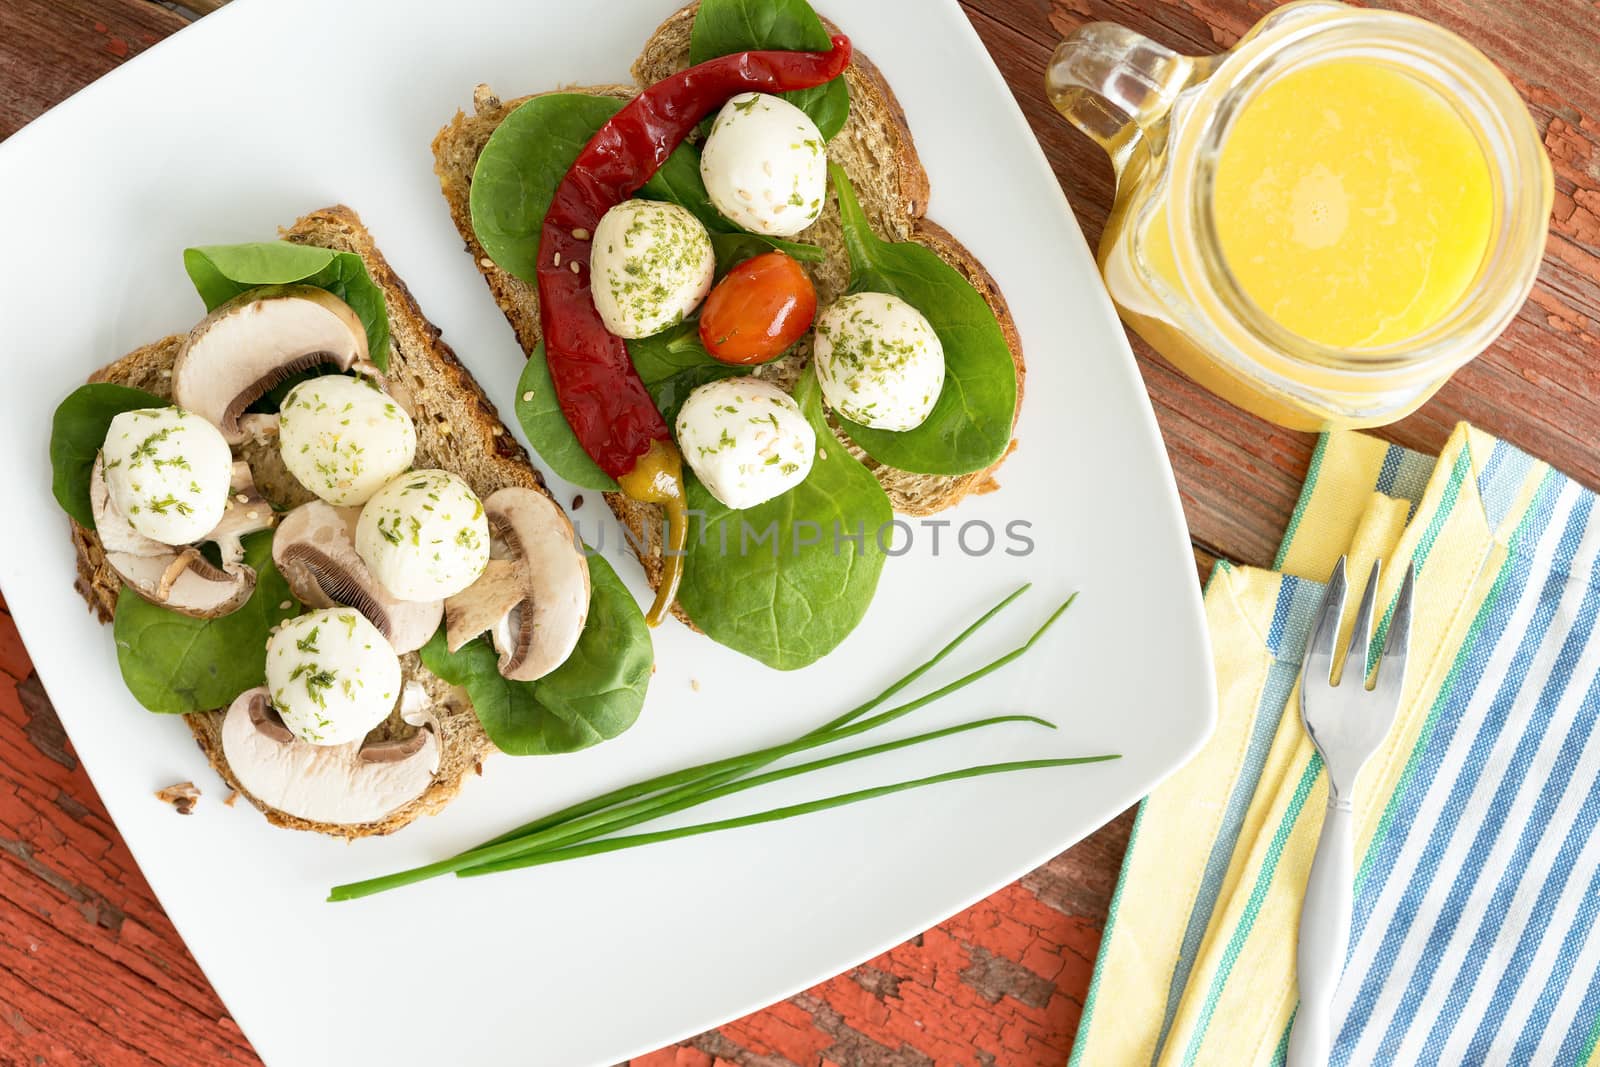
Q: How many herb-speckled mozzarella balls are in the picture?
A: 8